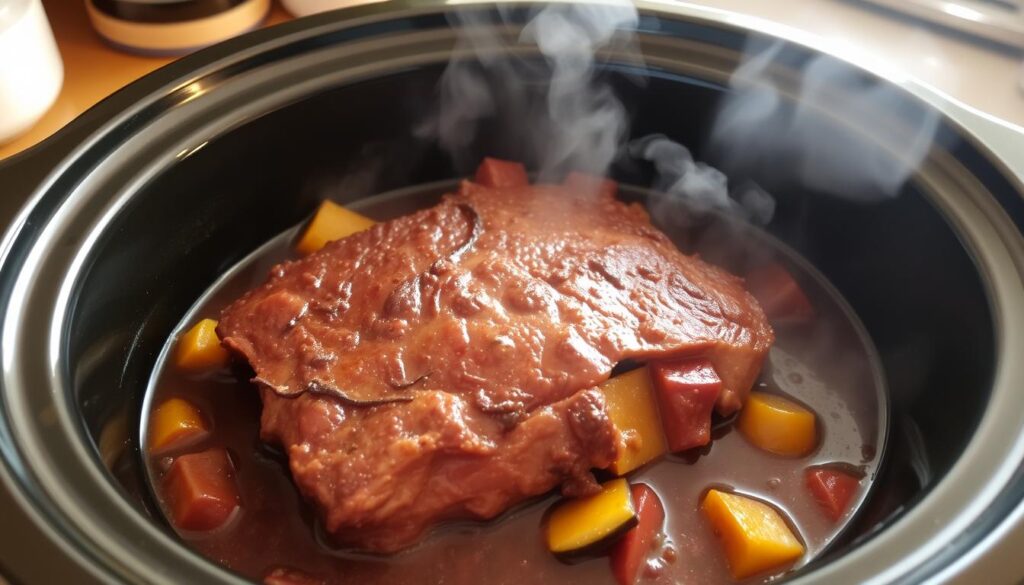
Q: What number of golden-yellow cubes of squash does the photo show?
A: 7